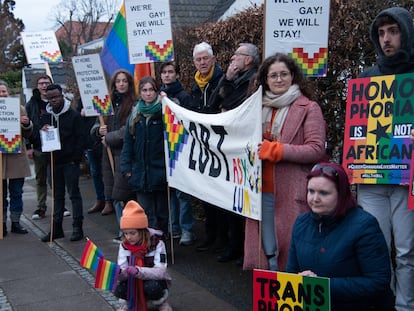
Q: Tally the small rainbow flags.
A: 2